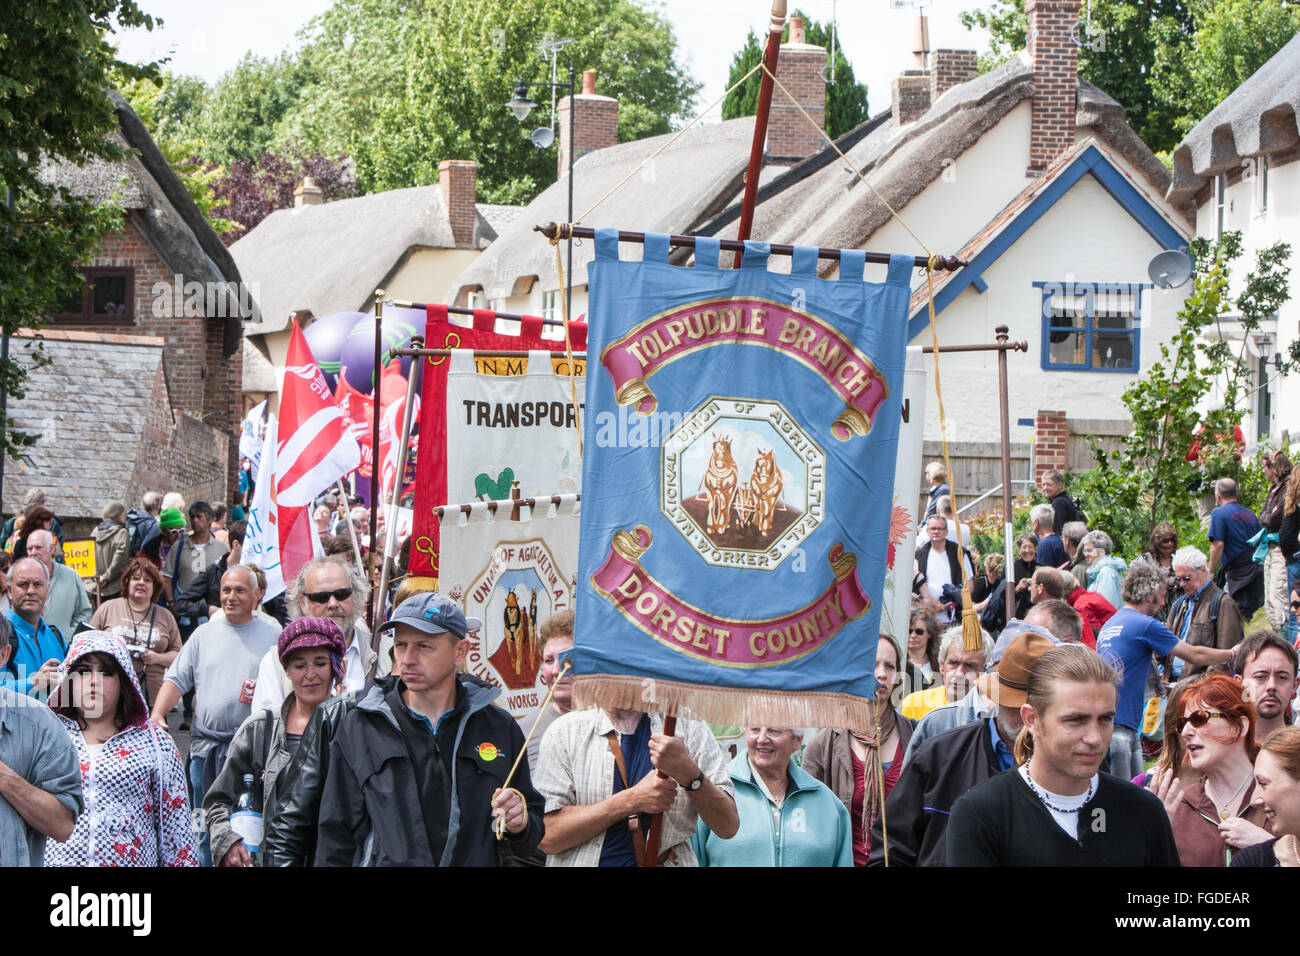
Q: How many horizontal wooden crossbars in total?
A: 4